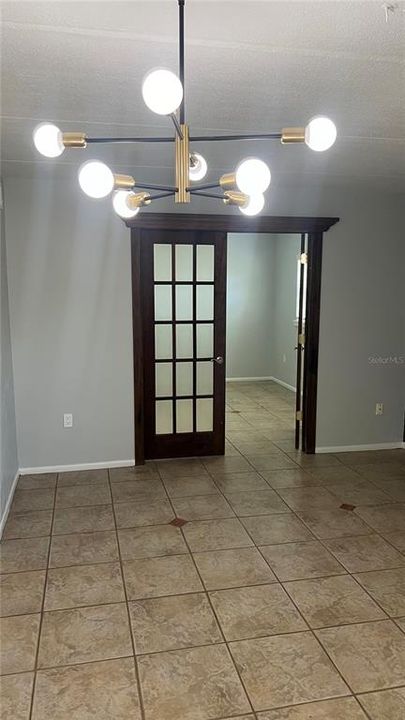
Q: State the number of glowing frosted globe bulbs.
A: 8